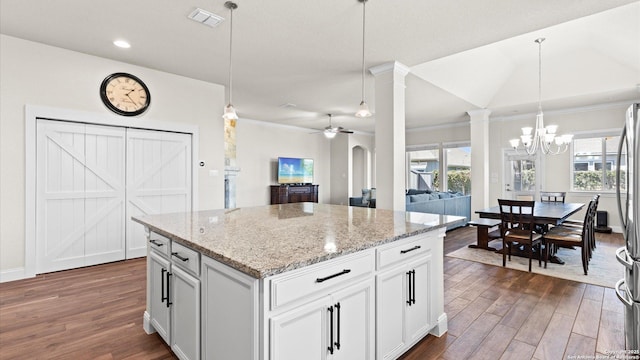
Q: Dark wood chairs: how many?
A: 5